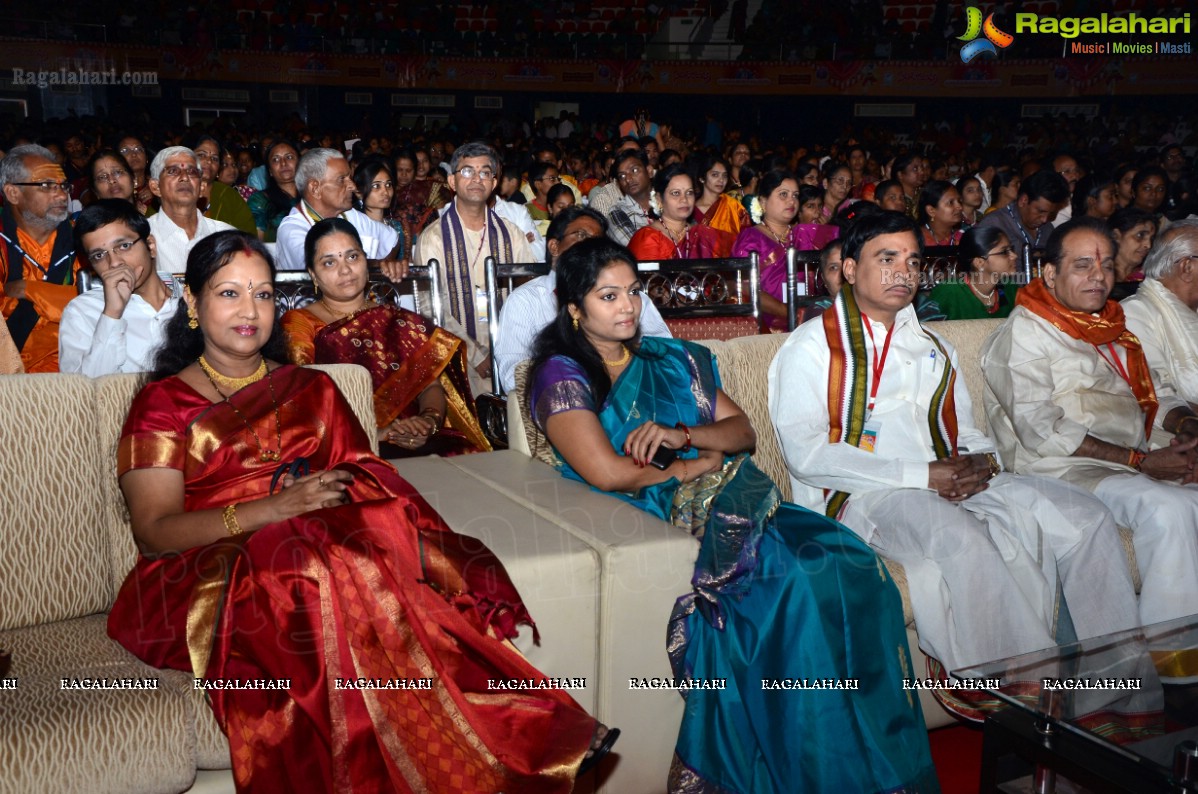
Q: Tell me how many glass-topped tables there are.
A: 1